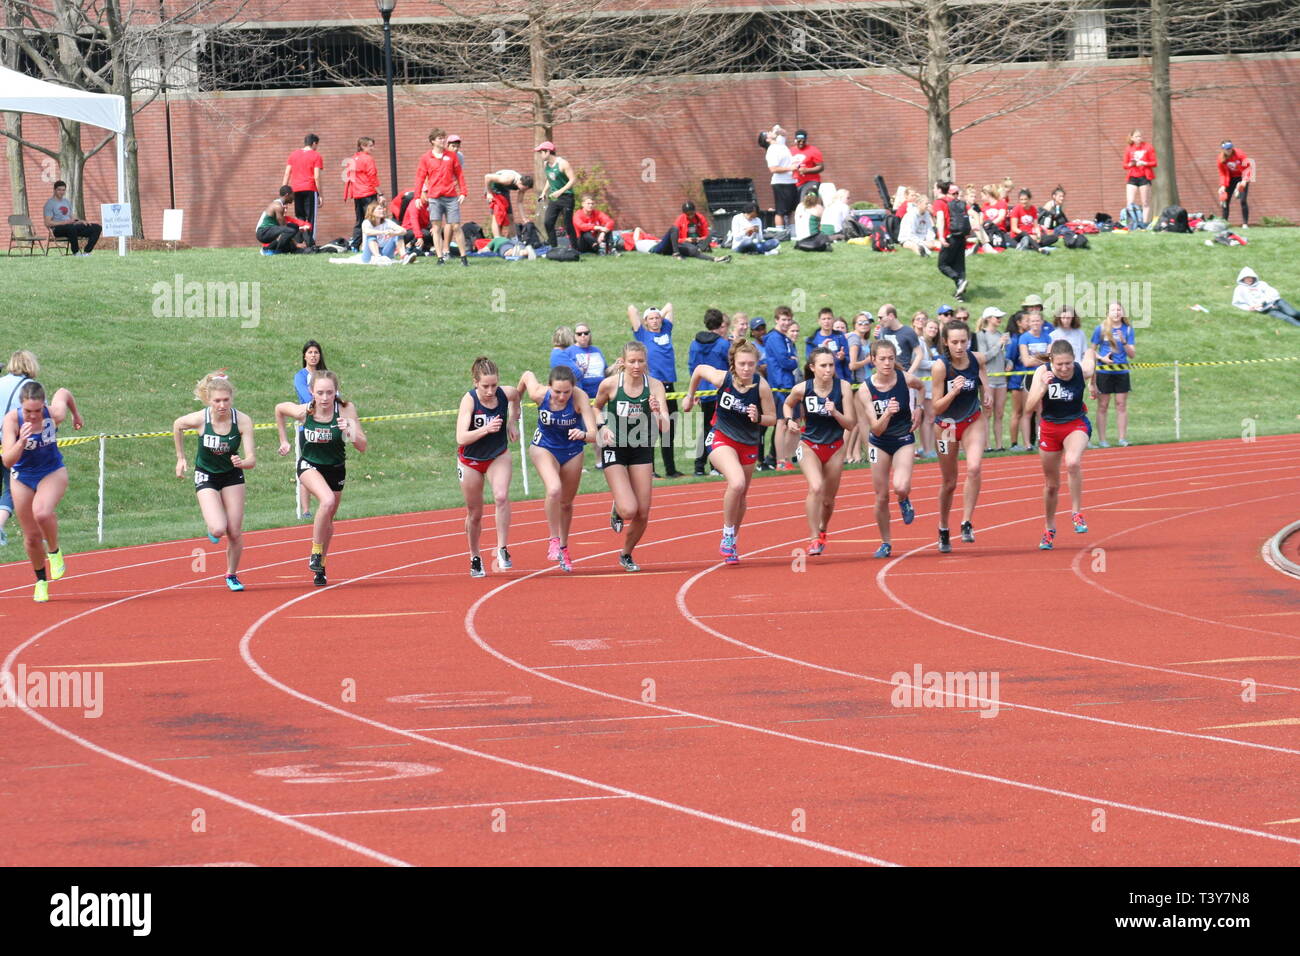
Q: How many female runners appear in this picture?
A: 11